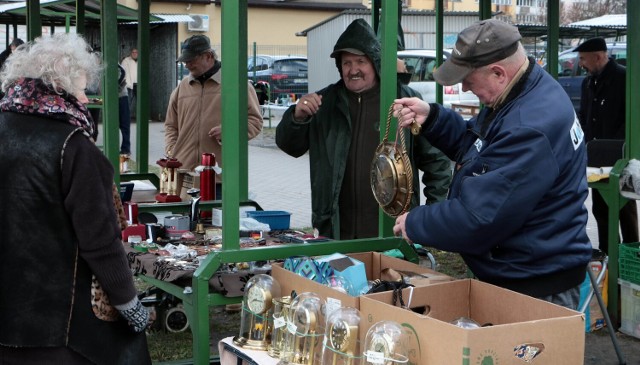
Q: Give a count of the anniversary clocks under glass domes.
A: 4